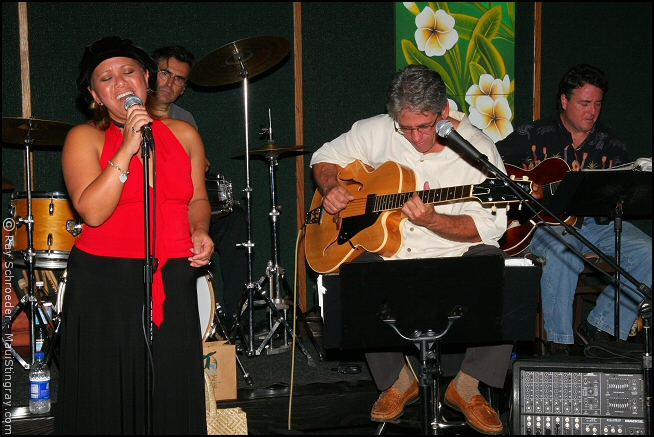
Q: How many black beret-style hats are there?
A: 1